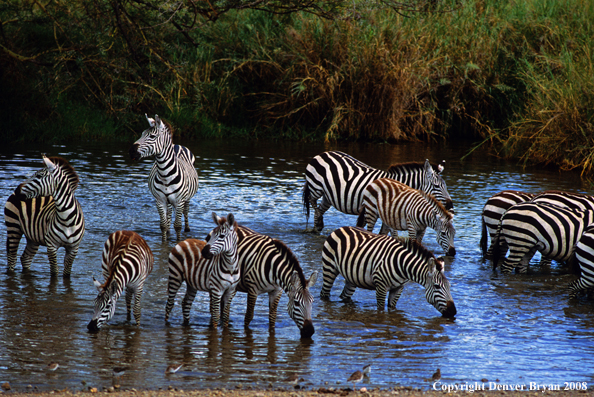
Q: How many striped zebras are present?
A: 12